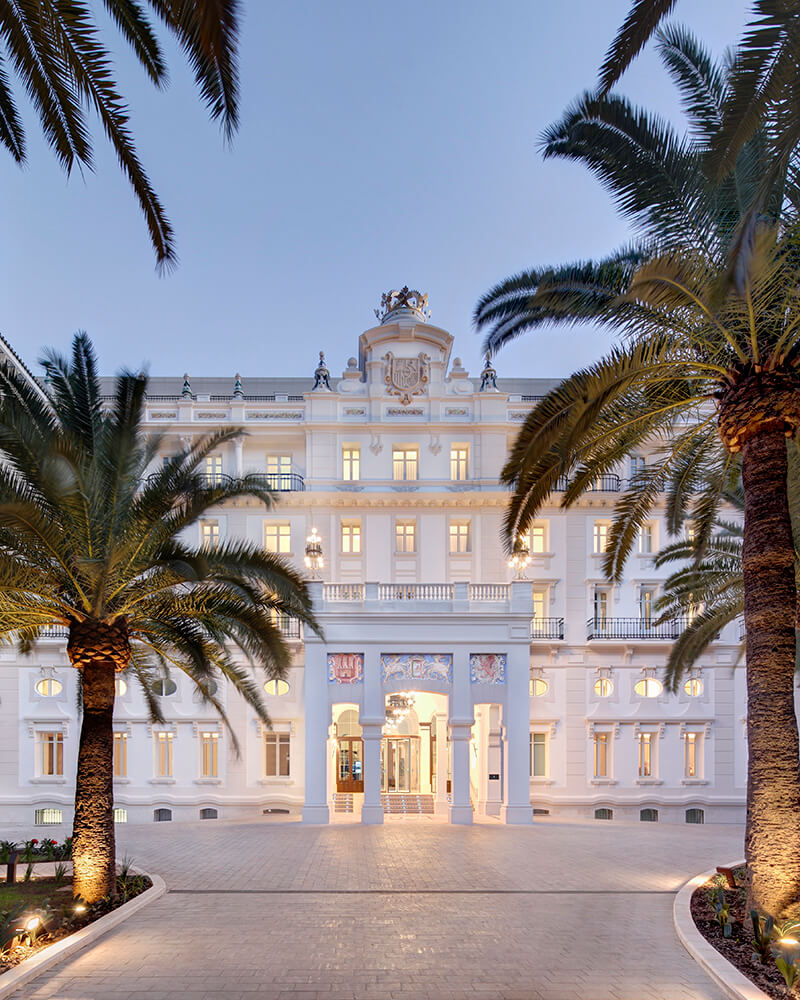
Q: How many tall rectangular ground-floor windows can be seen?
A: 9